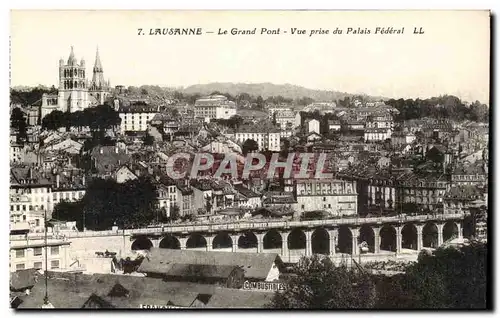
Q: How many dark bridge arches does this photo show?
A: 14